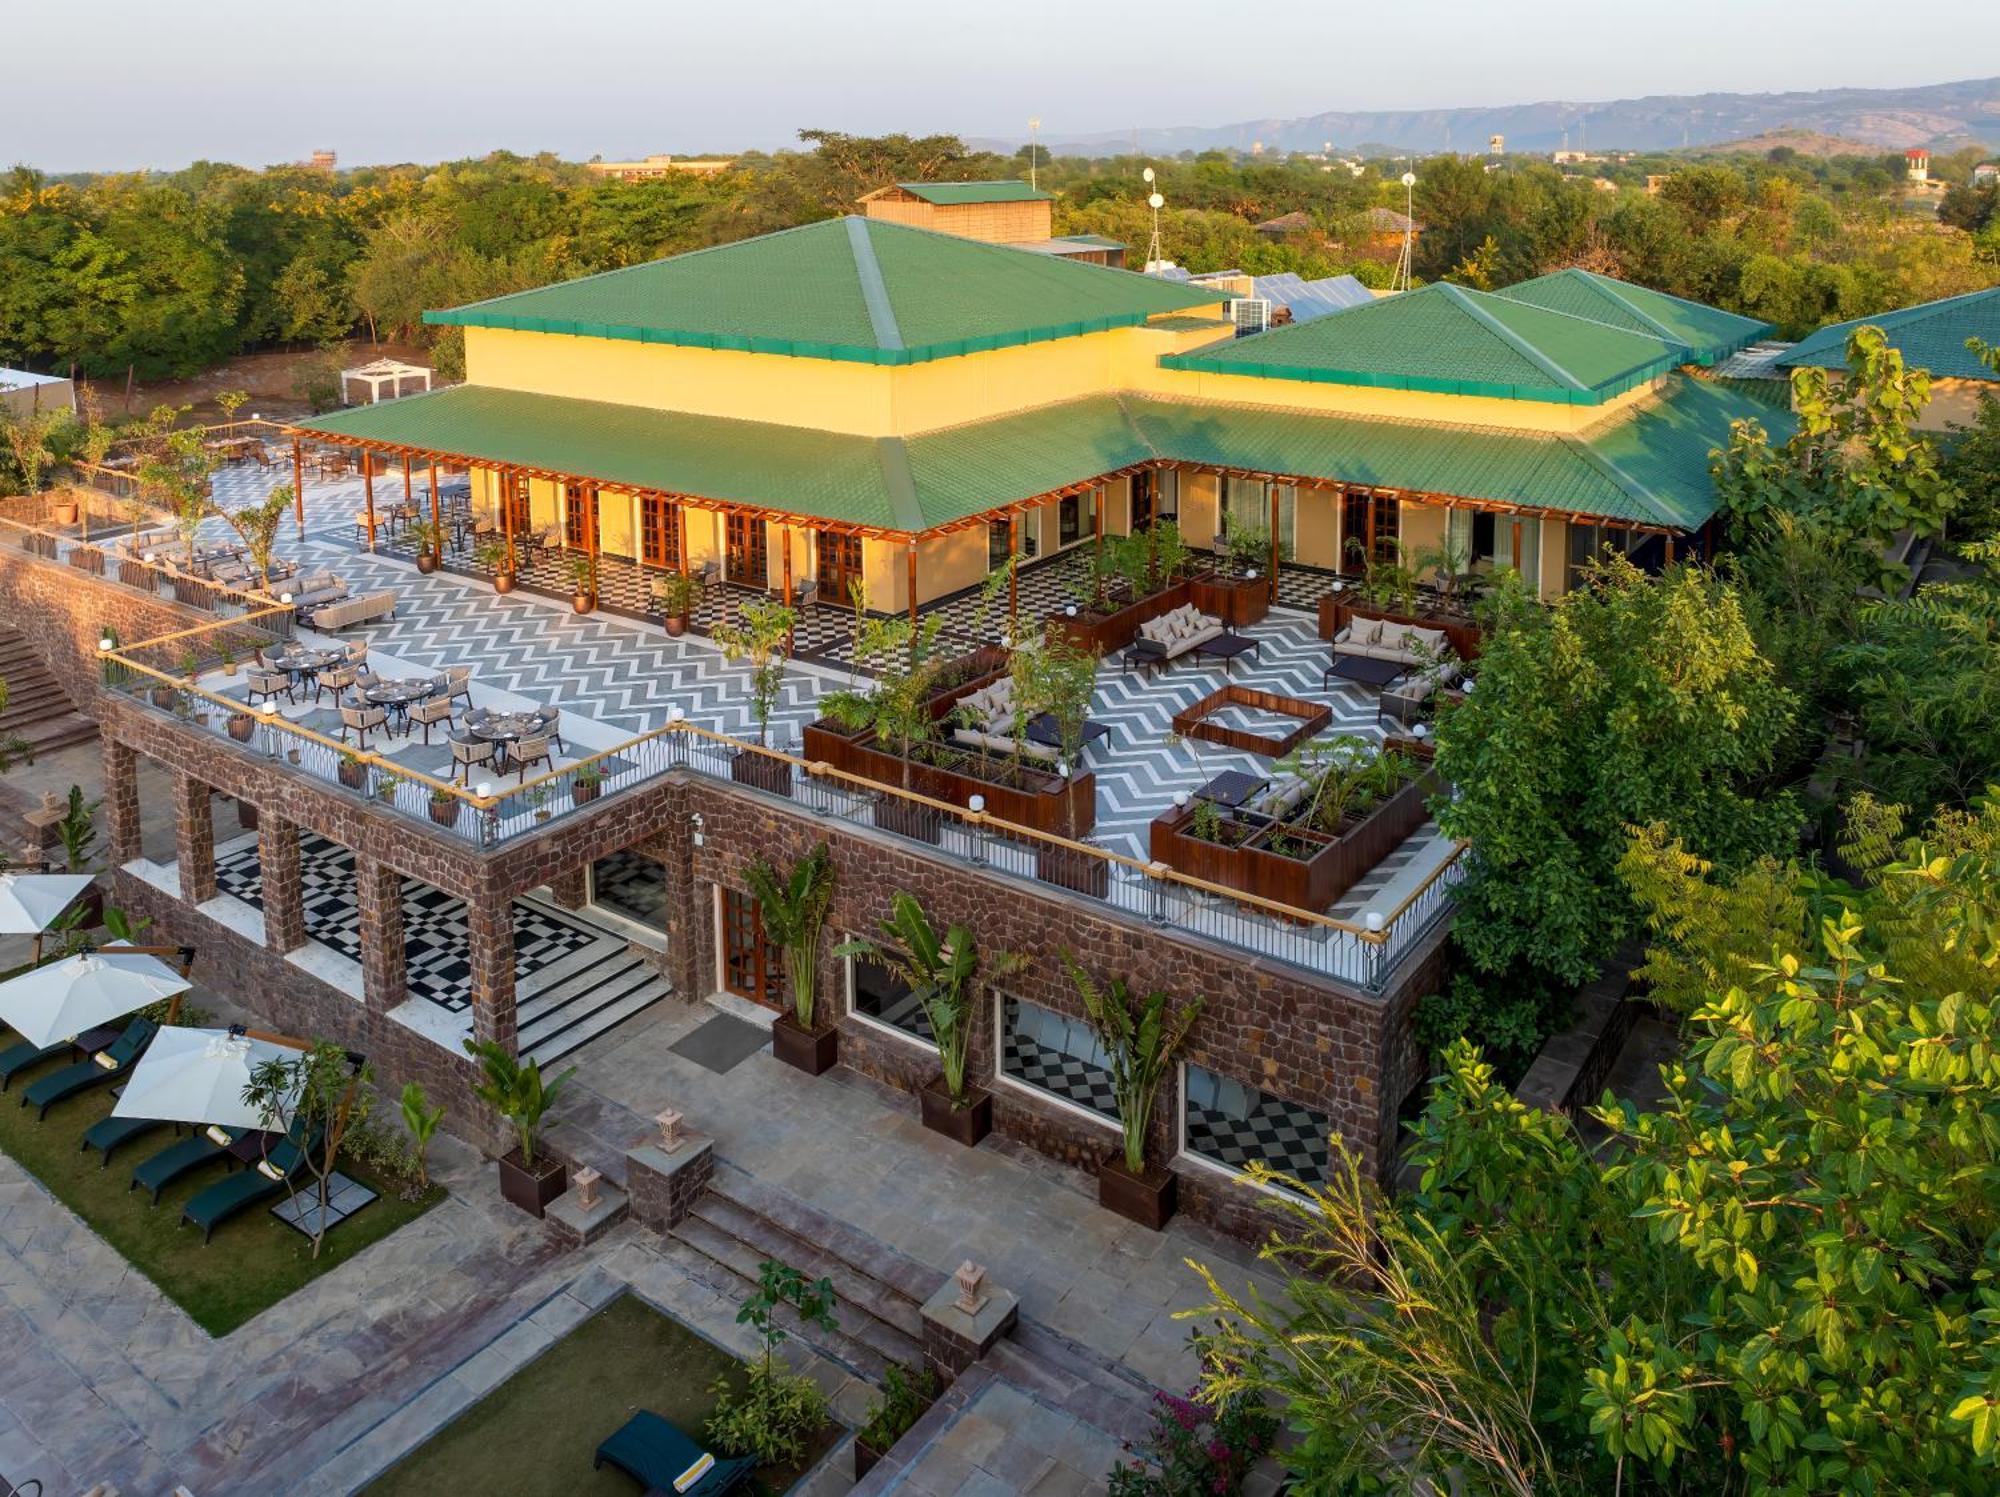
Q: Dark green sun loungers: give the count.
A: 6